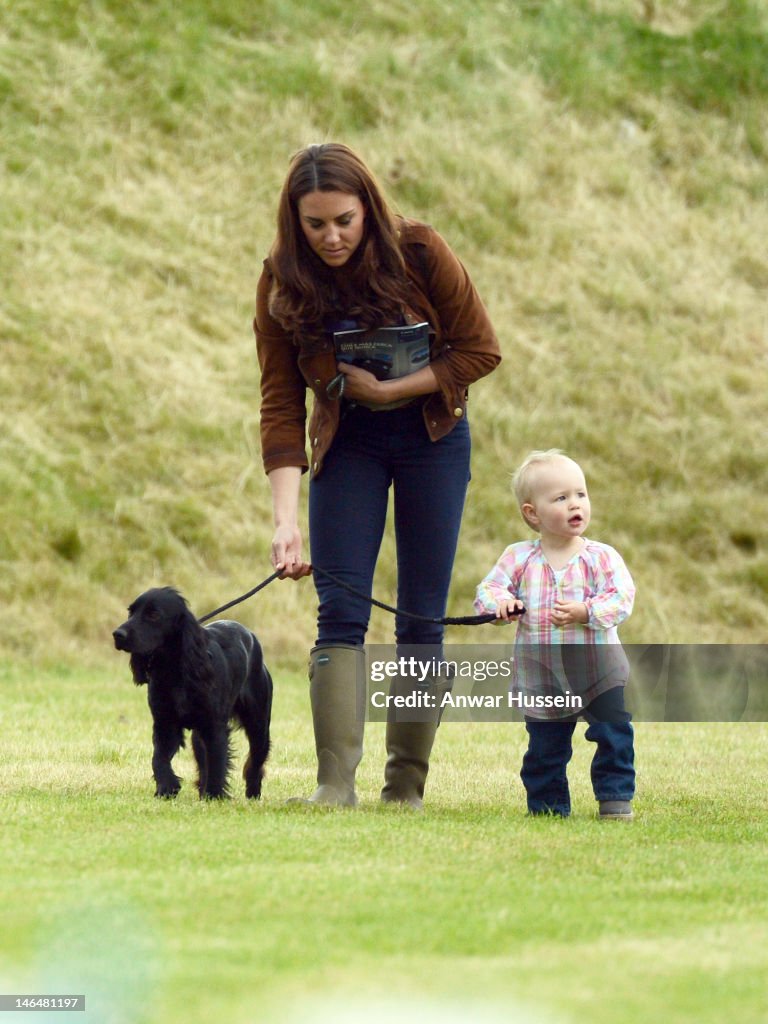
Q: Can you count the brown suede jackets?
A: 1